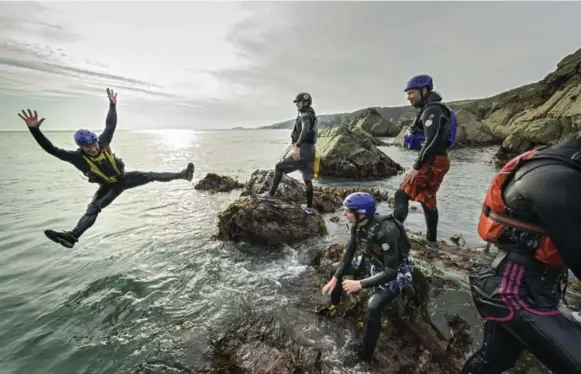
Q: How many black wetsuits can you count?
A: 5